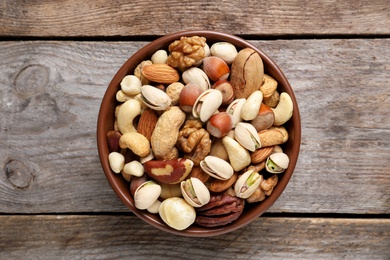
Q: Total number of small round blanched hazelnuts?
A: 4